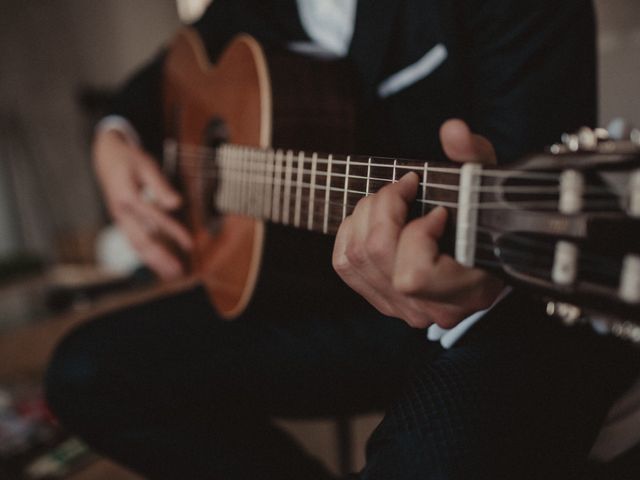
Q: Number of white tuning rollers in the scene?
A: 4